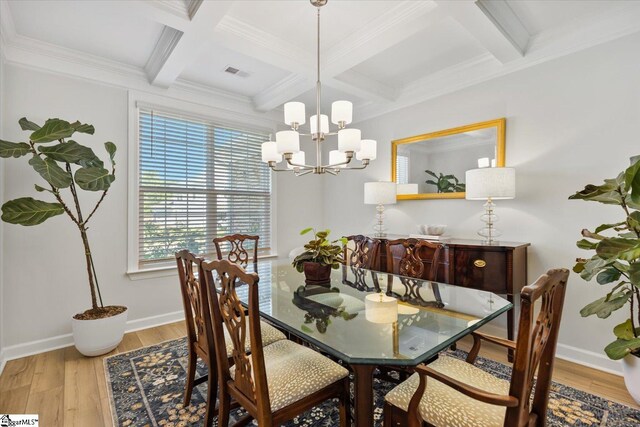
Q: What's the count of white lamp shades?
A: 11